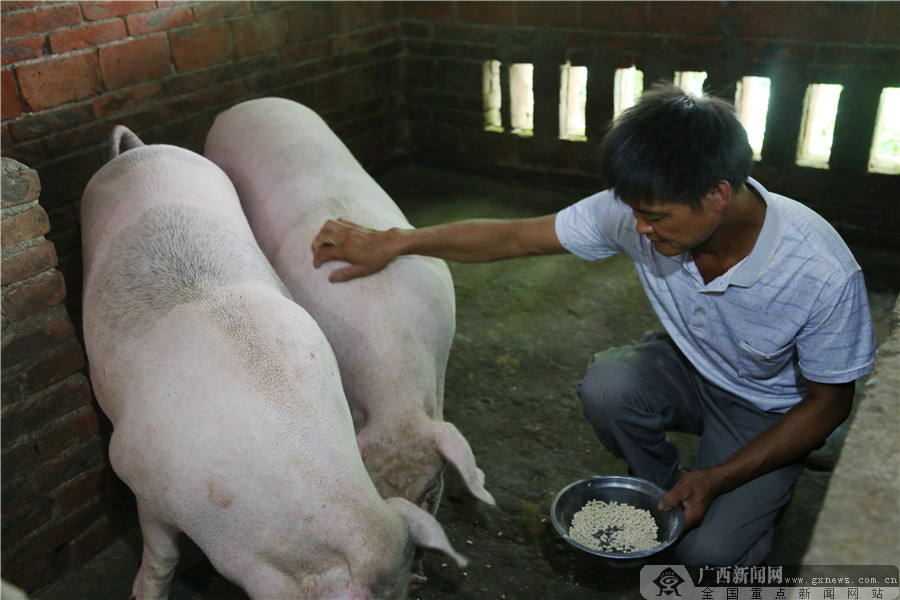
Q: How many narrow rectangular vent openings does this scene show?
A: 8